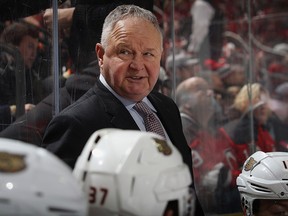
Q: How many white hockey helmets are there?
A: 3